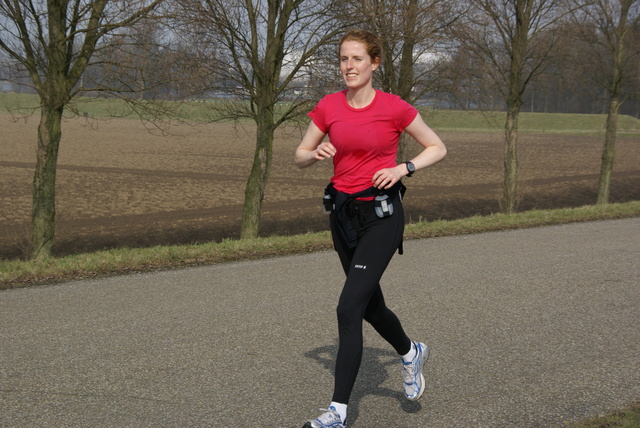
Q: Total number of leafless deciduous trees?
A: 5